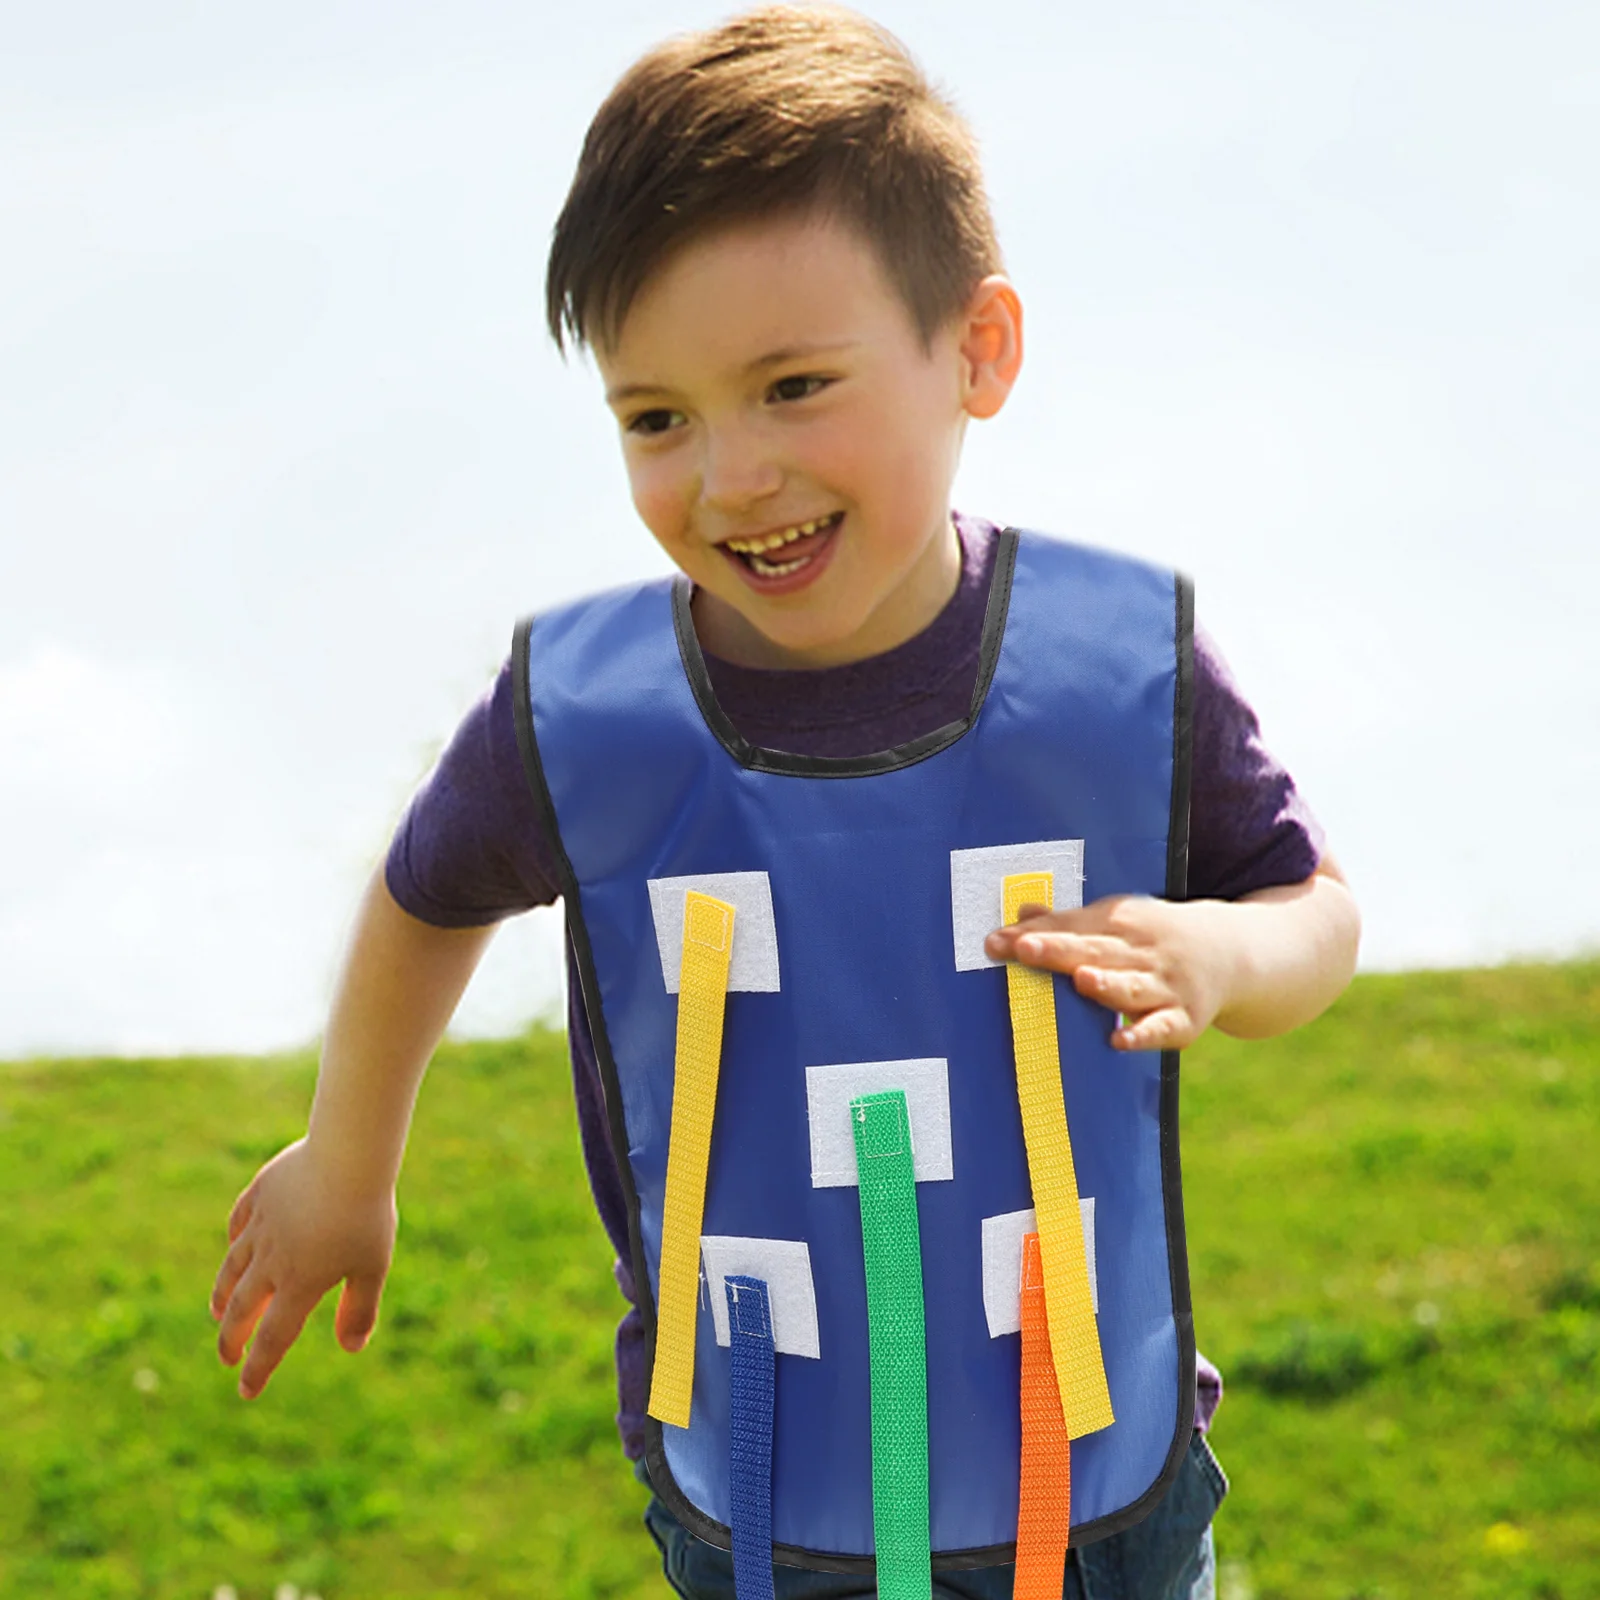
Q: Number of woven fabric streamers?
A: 5